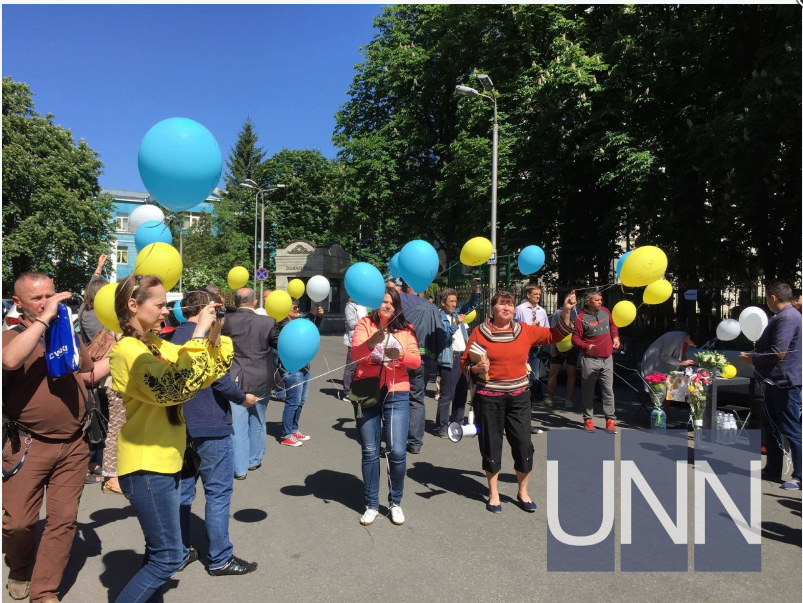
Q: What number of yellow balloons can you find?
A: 12